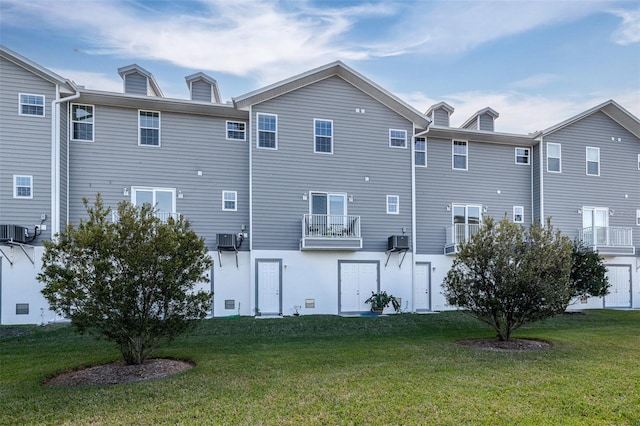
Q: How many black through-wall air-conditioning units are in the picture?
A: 3